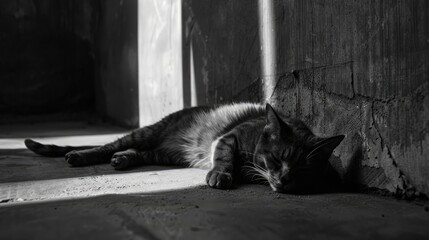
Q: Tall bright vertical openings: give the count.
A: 2